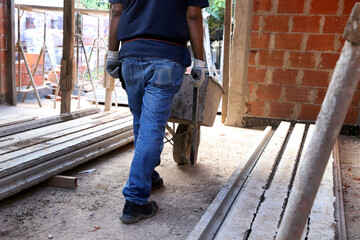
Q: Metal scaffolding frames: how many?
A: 2